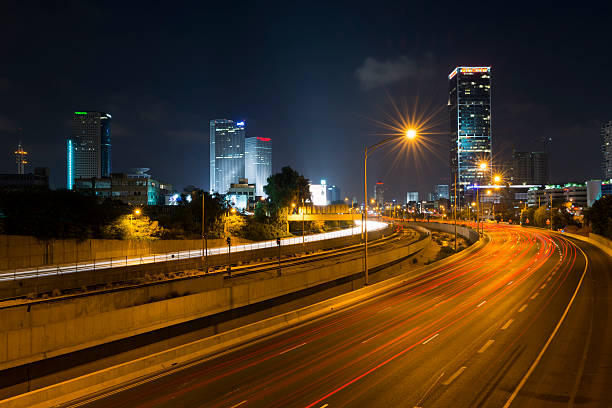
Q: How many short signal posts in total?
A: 3